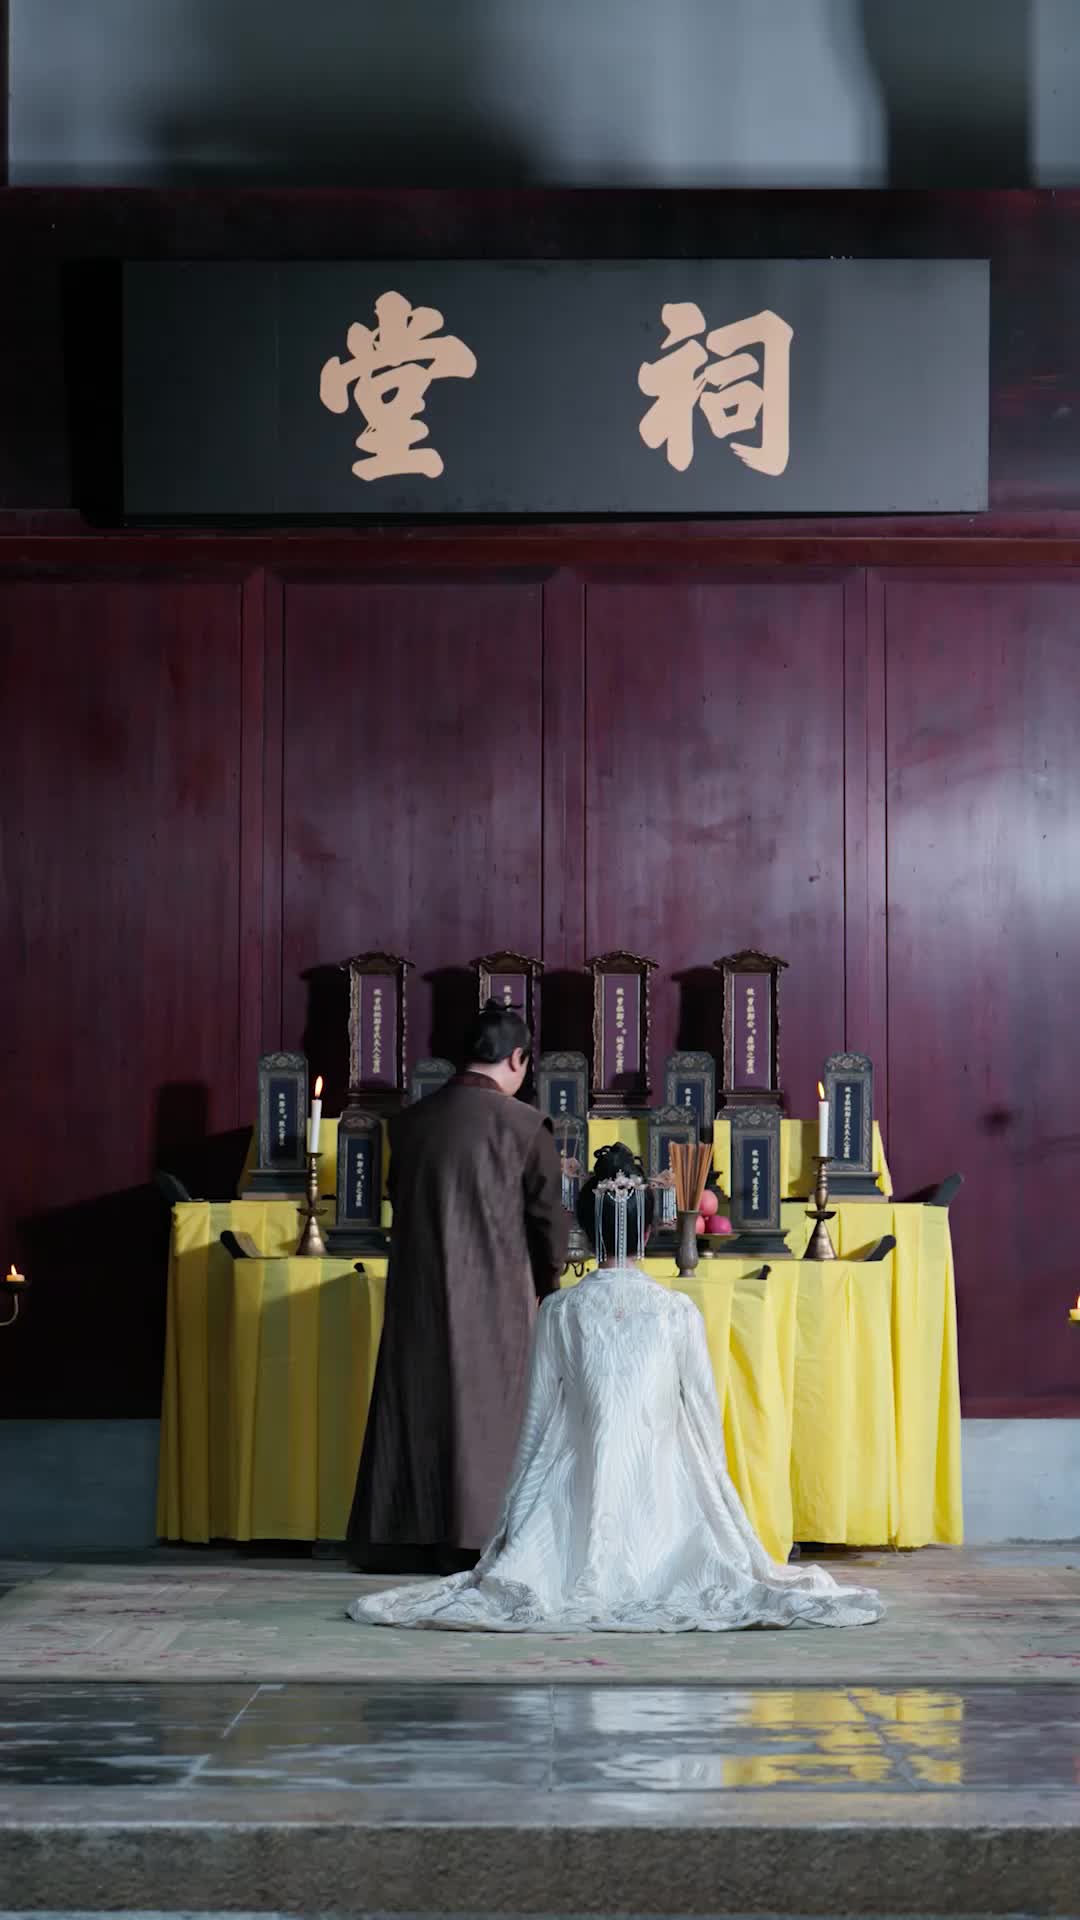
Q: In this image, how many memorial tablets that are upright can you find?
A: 13